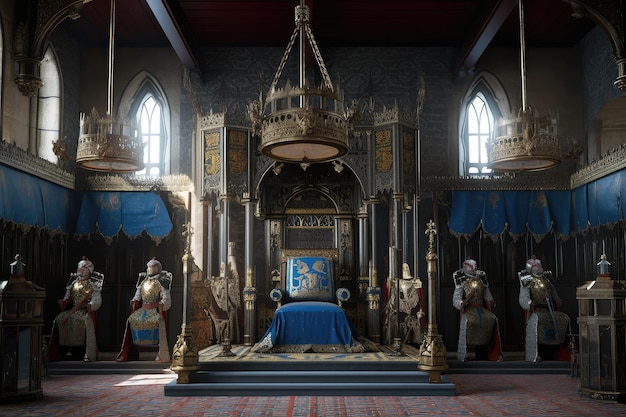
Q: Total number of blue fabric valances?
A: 4